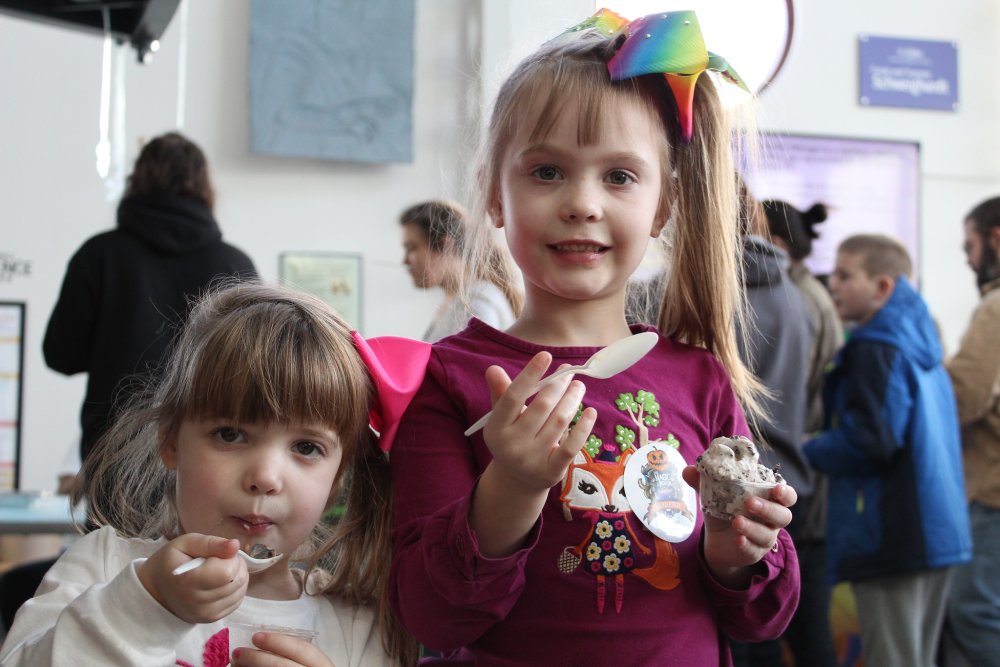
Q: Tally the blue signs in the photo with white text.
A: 1